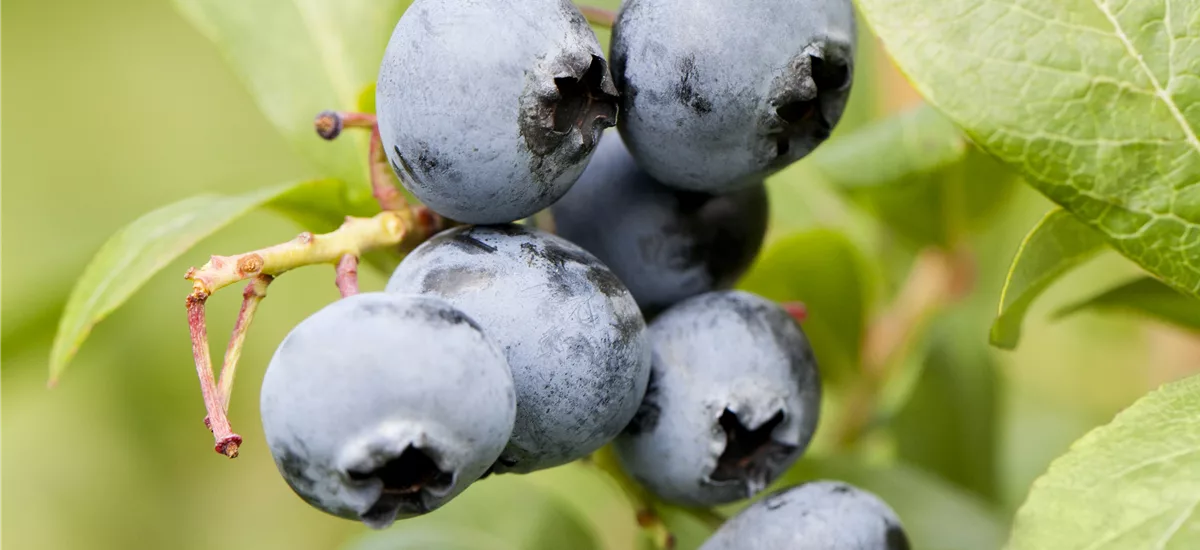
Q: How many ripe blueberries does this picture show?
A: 7